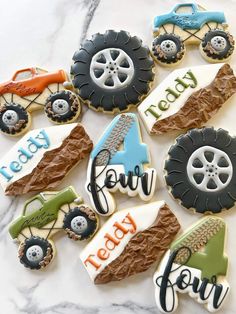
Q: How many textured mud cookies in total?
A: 3